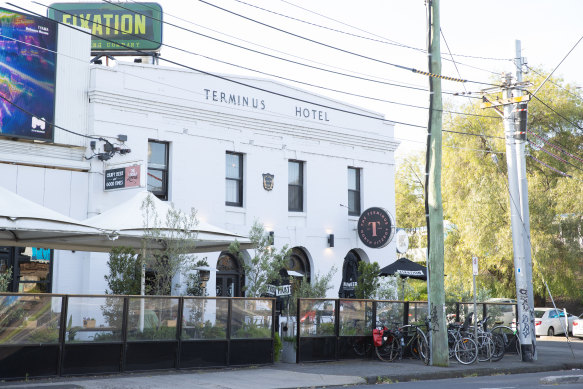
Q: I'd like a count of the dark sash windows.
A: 4